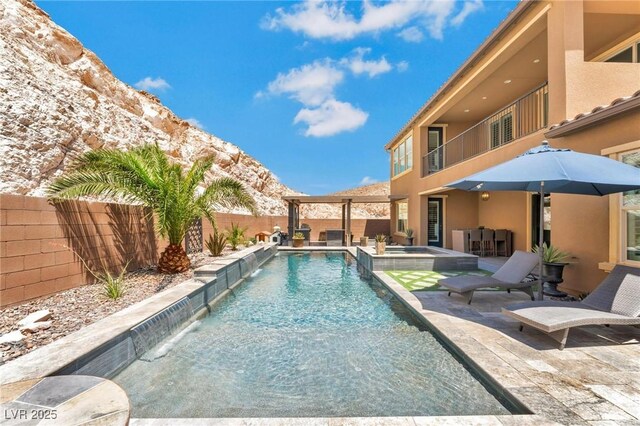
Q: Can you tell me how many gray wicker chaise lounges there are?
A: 2